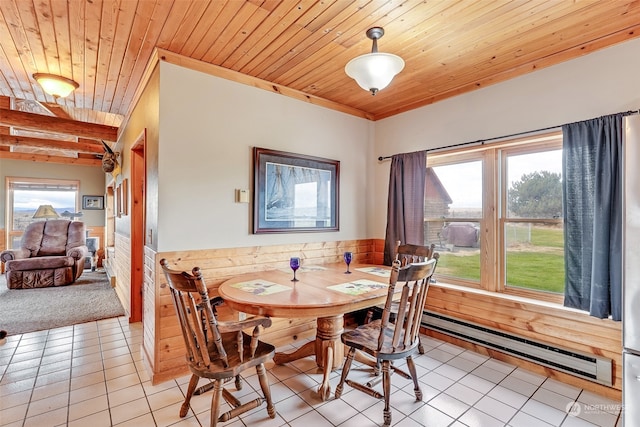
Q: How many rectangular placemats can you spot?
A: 4